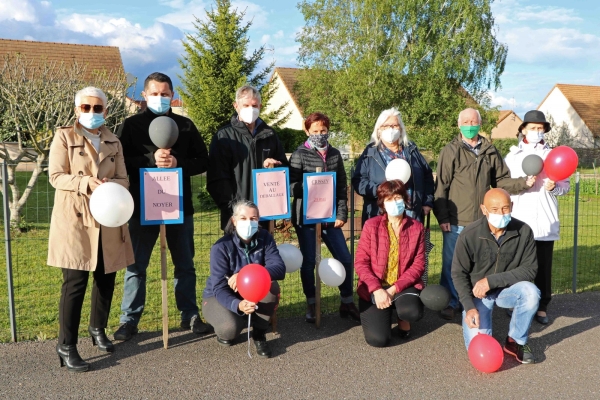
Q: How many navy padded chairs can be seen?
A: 0